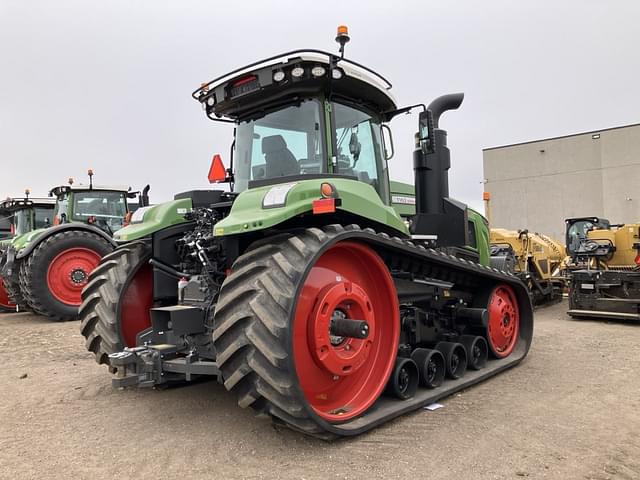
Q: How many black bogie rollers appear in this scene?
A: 4